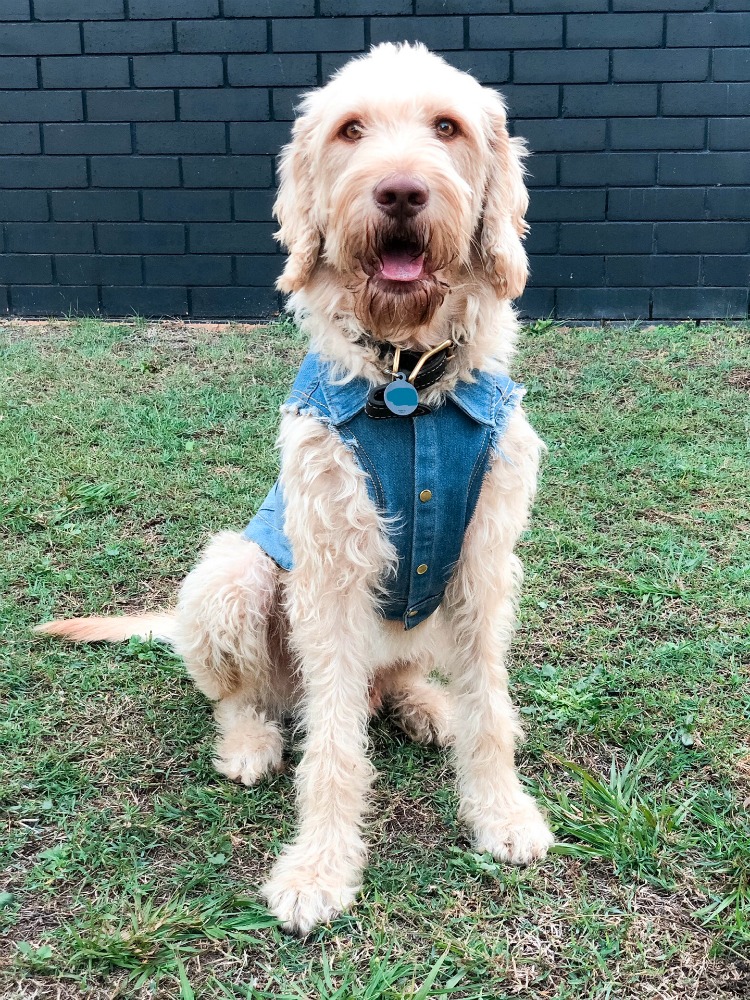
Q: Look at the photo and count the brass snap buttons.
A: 3